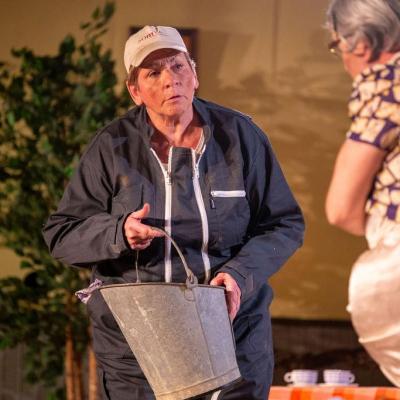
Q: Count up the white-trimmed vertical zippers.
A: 2